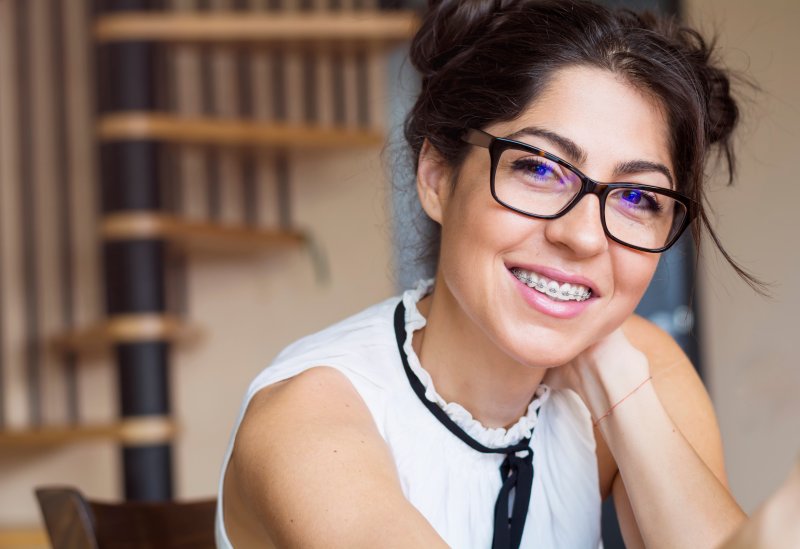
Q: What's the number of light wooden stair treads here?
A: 5